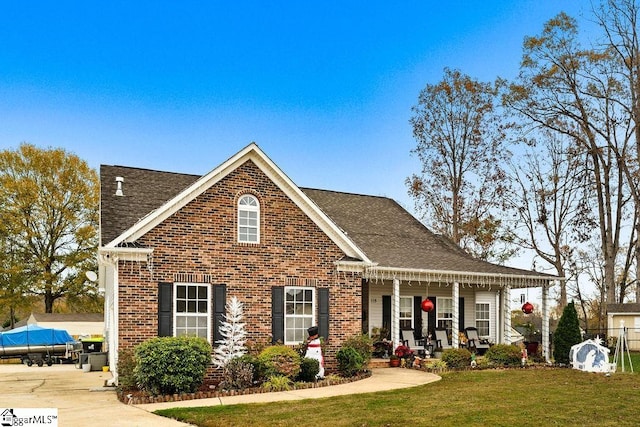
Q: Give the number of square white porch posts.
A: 4